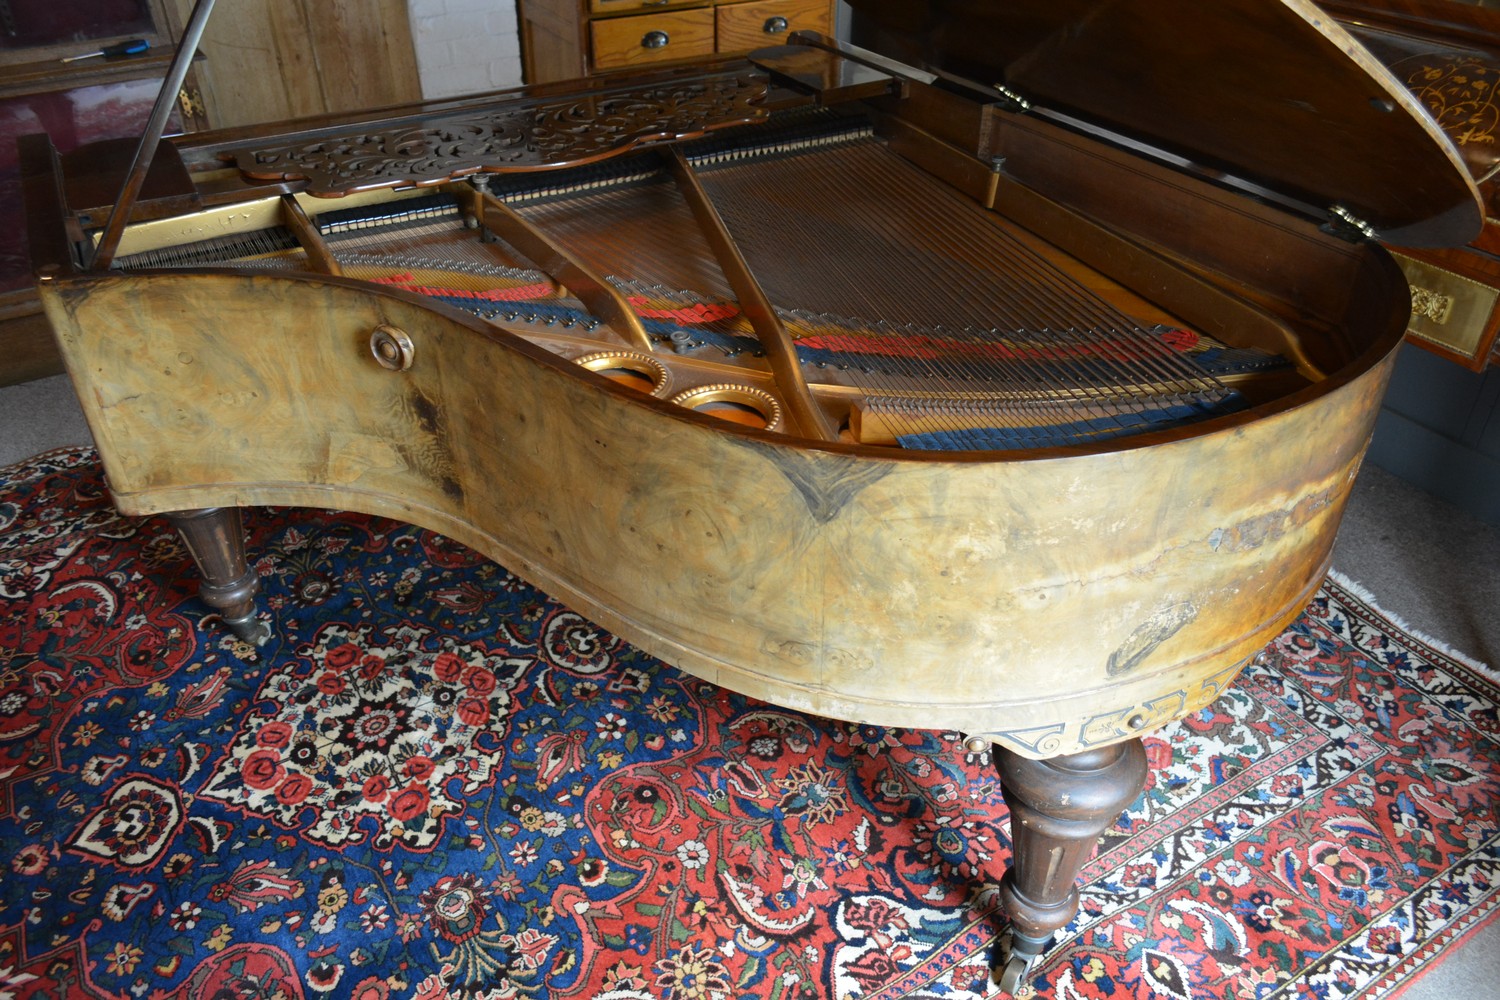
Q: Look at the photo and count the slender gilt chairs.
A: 0